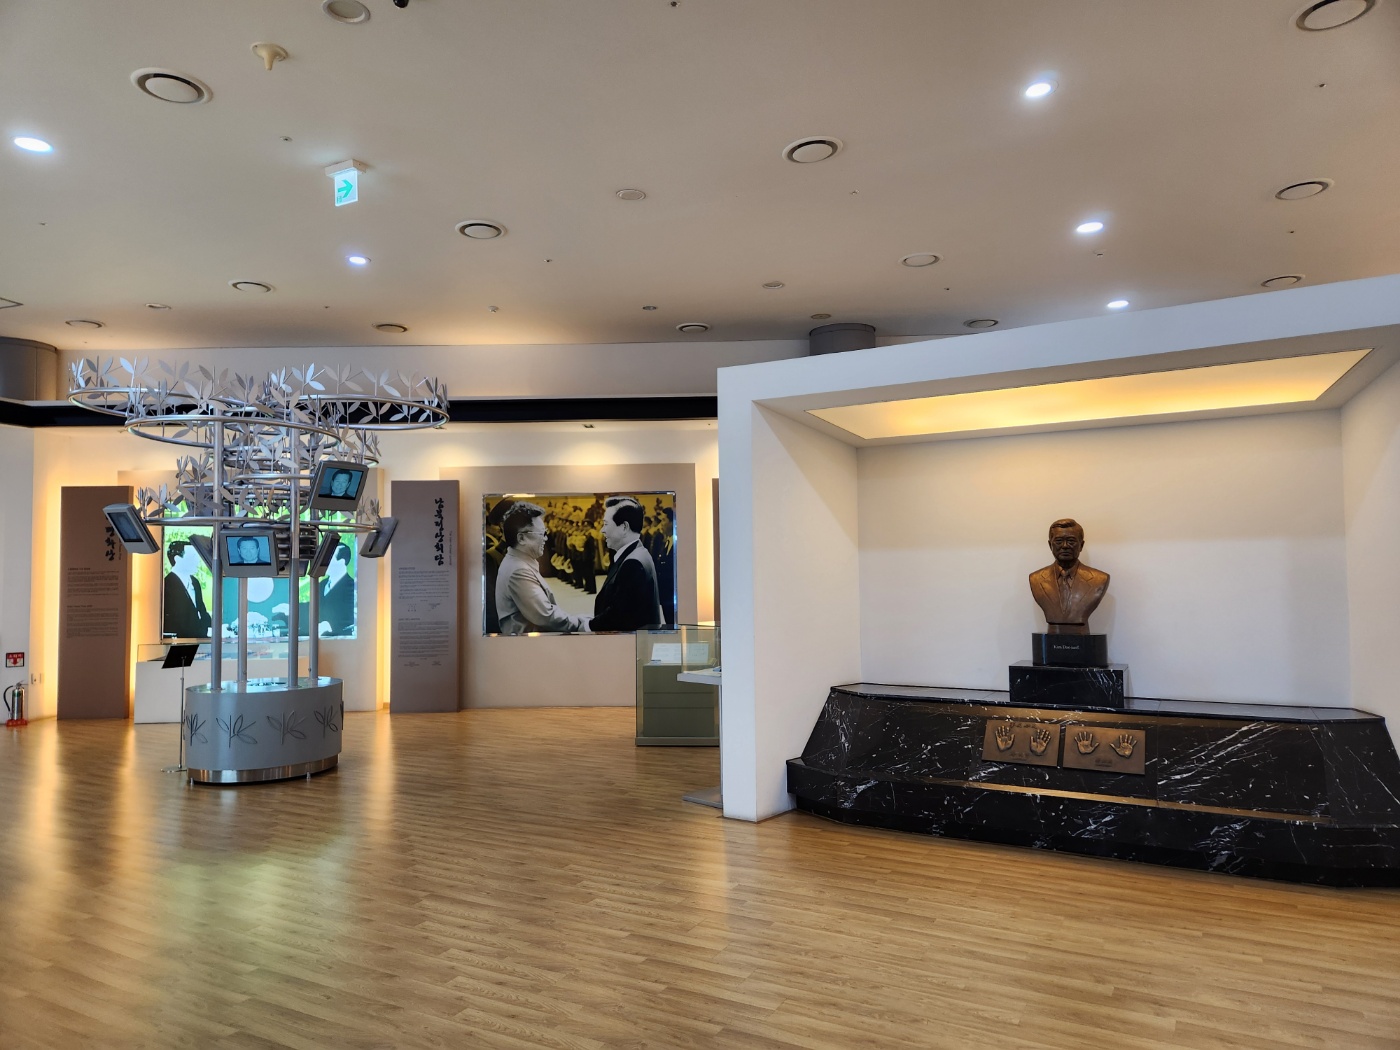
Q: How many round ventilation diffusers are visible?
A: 12